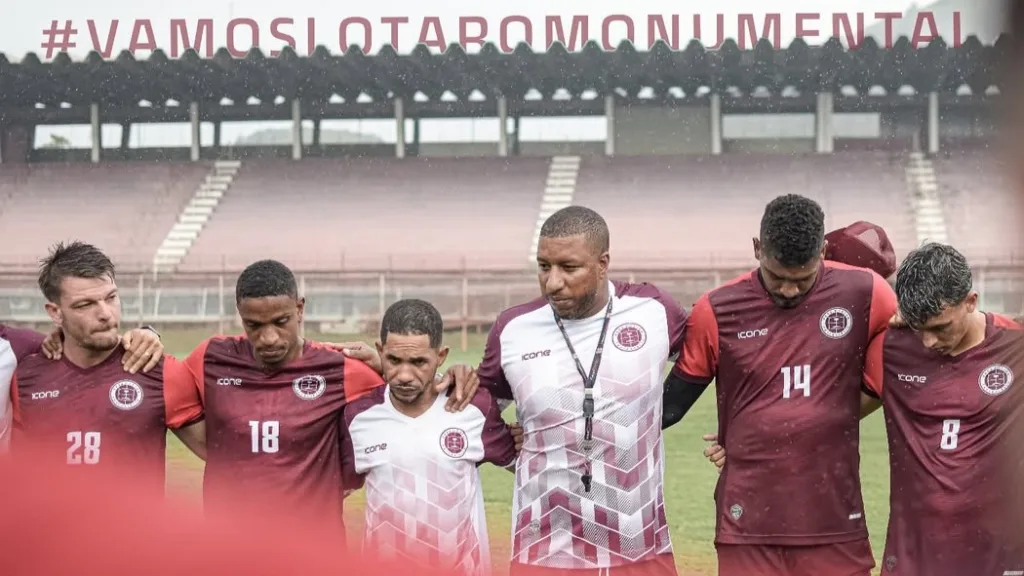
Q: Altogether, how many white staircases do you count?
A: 3